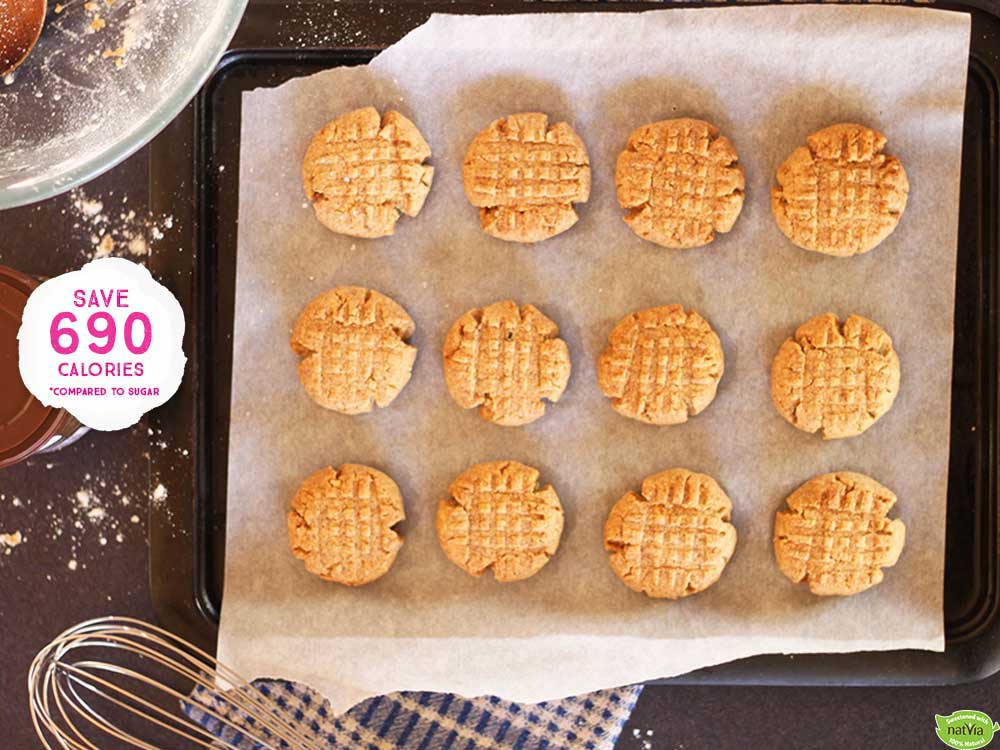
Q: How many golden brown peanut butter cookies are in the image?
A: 12